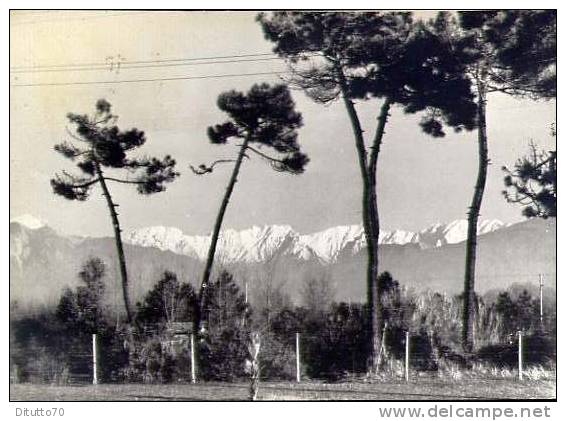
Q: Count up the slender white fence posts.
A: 5